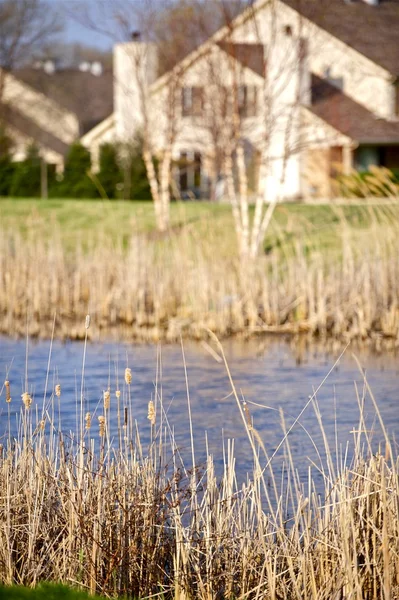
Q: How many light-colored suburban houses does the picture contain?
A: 2